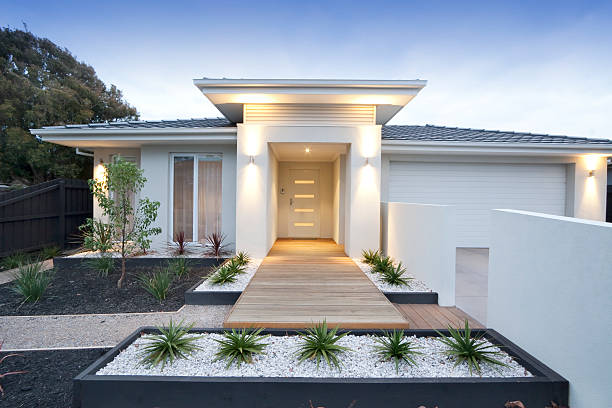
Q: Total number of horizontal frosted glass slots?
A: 4